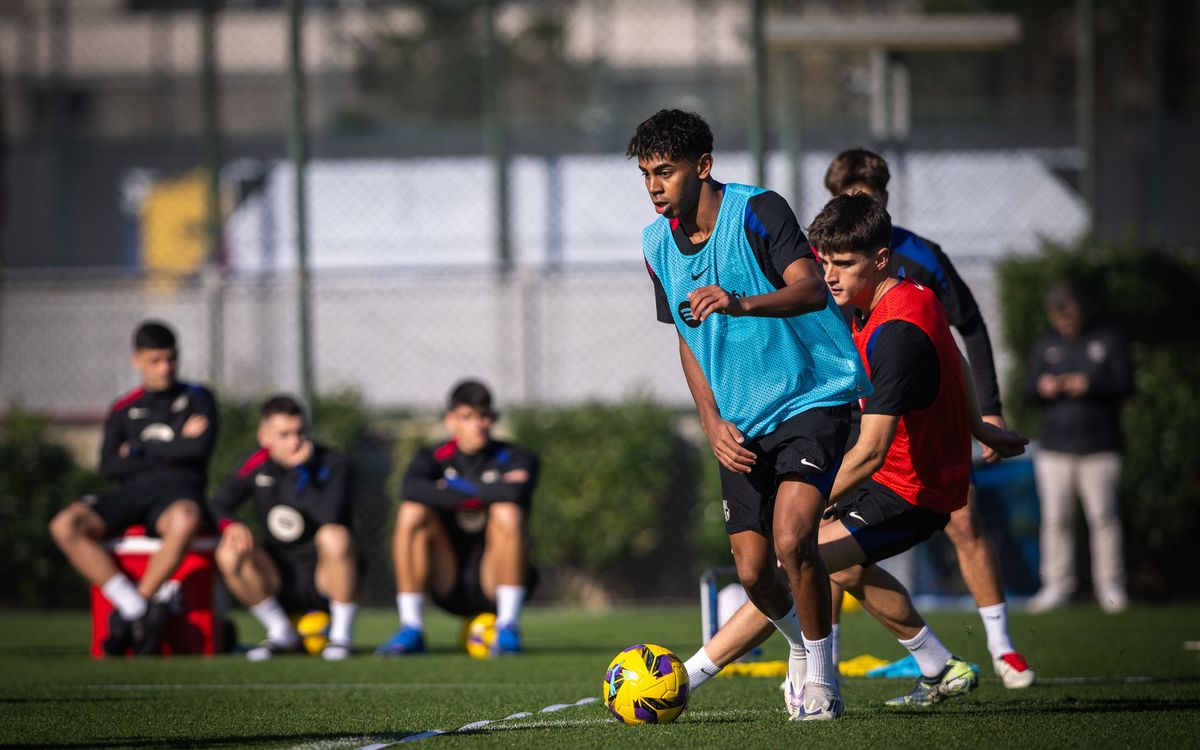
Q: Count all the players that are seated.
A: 3